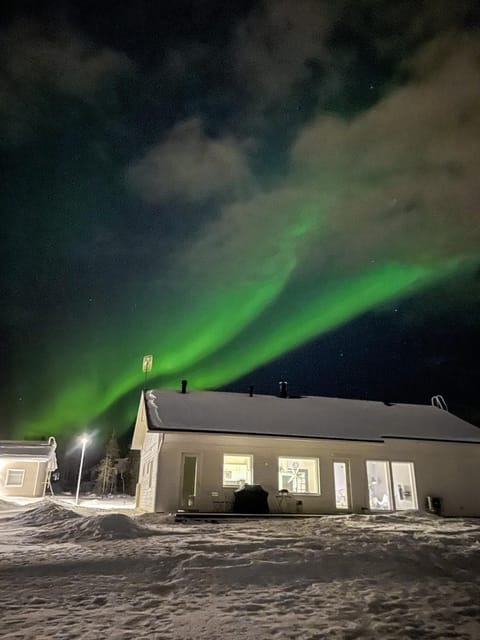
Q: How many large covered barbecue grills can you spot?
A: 1